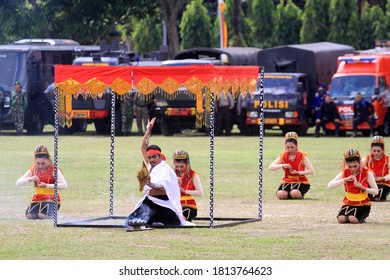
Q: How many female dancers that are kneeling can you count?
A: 5